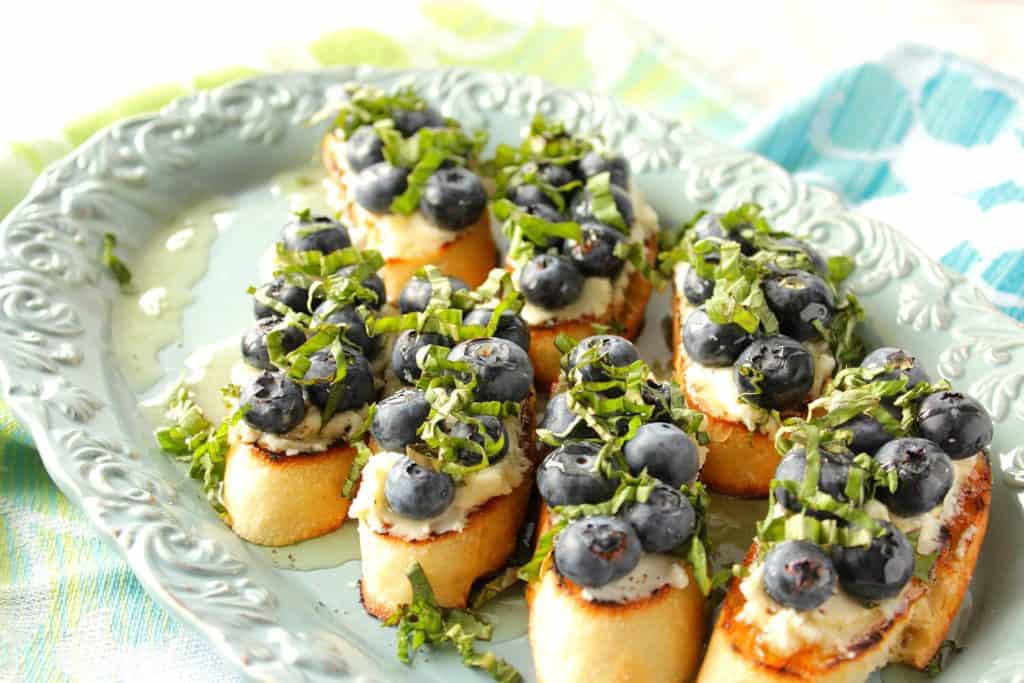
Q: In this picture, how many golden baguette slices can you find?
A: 7